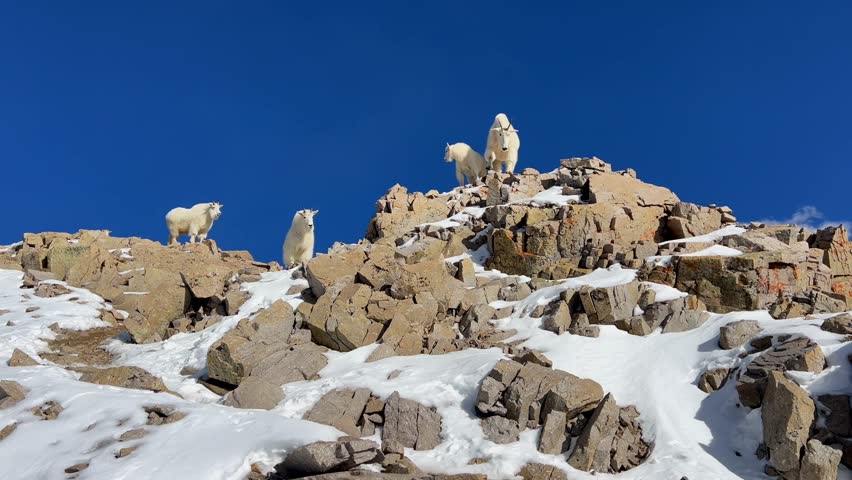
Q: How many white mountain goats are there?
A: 4